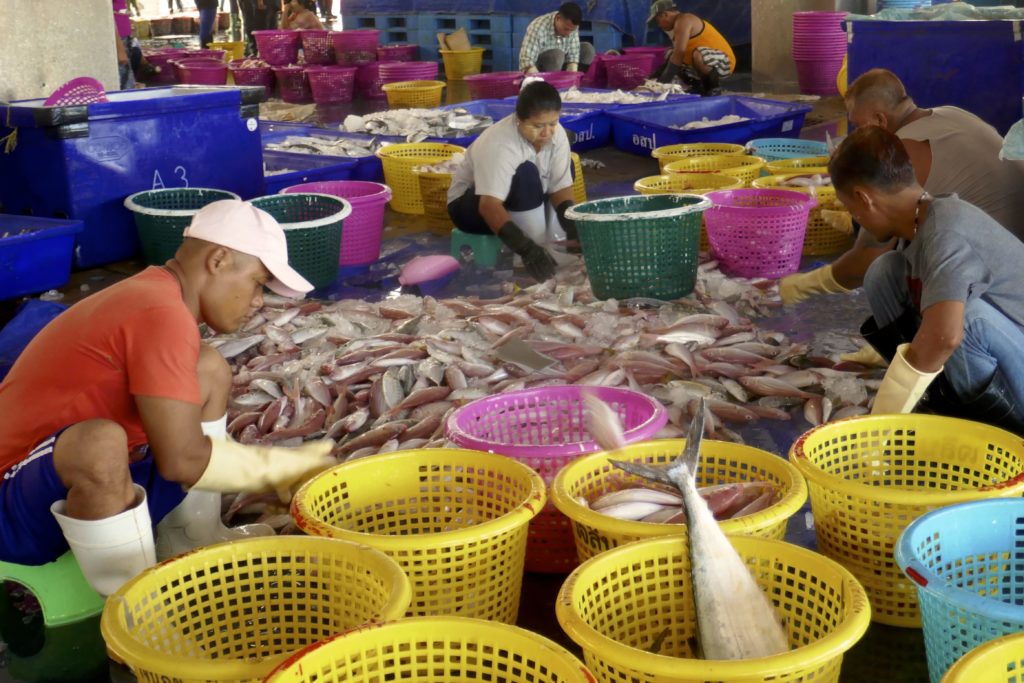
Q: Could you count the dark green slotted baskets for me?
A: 3